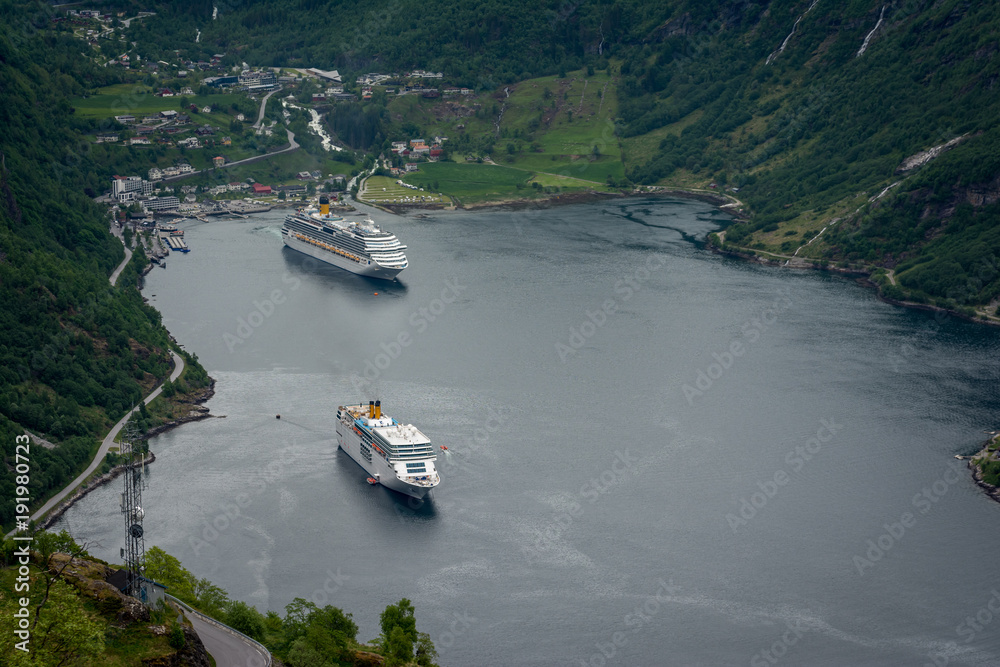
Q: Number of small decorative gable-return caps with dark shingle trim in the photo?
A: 0